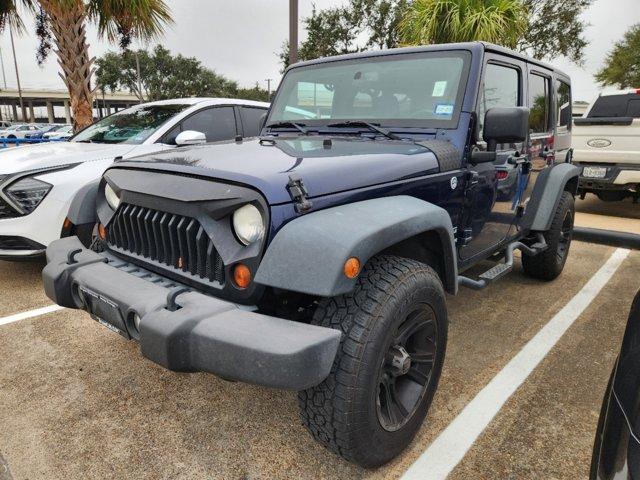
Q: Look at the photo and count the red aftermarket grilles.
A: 0